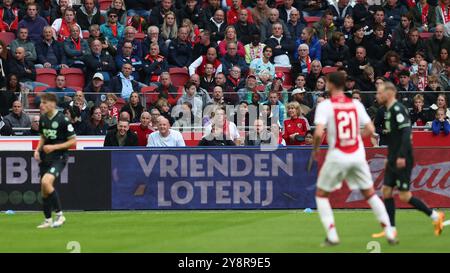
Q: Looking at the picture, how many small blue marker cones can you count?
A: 2